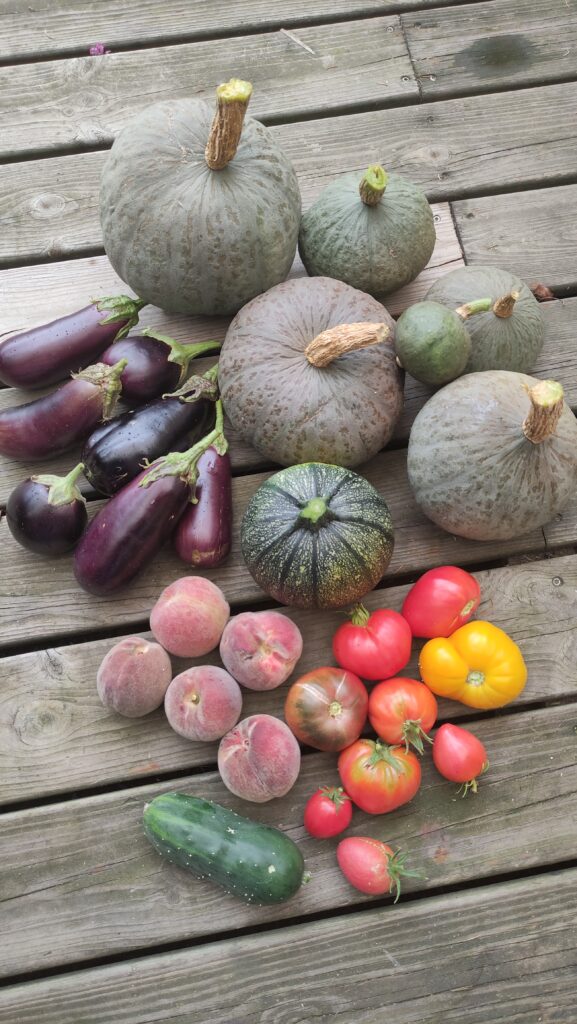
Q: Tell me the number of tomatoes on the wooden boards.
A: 9